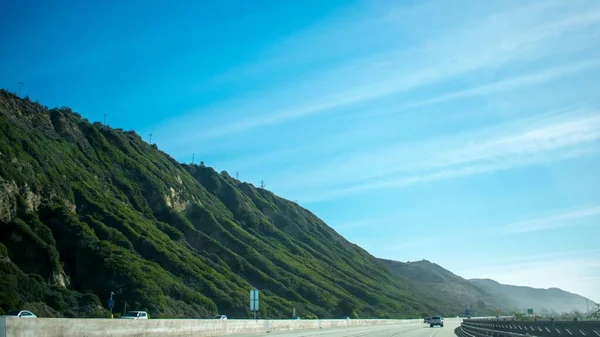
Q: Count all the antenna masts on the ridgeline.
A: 6